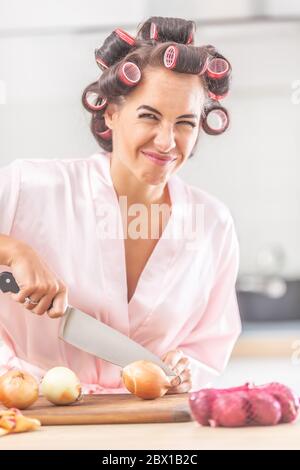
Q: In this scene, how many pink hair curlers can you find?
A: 8